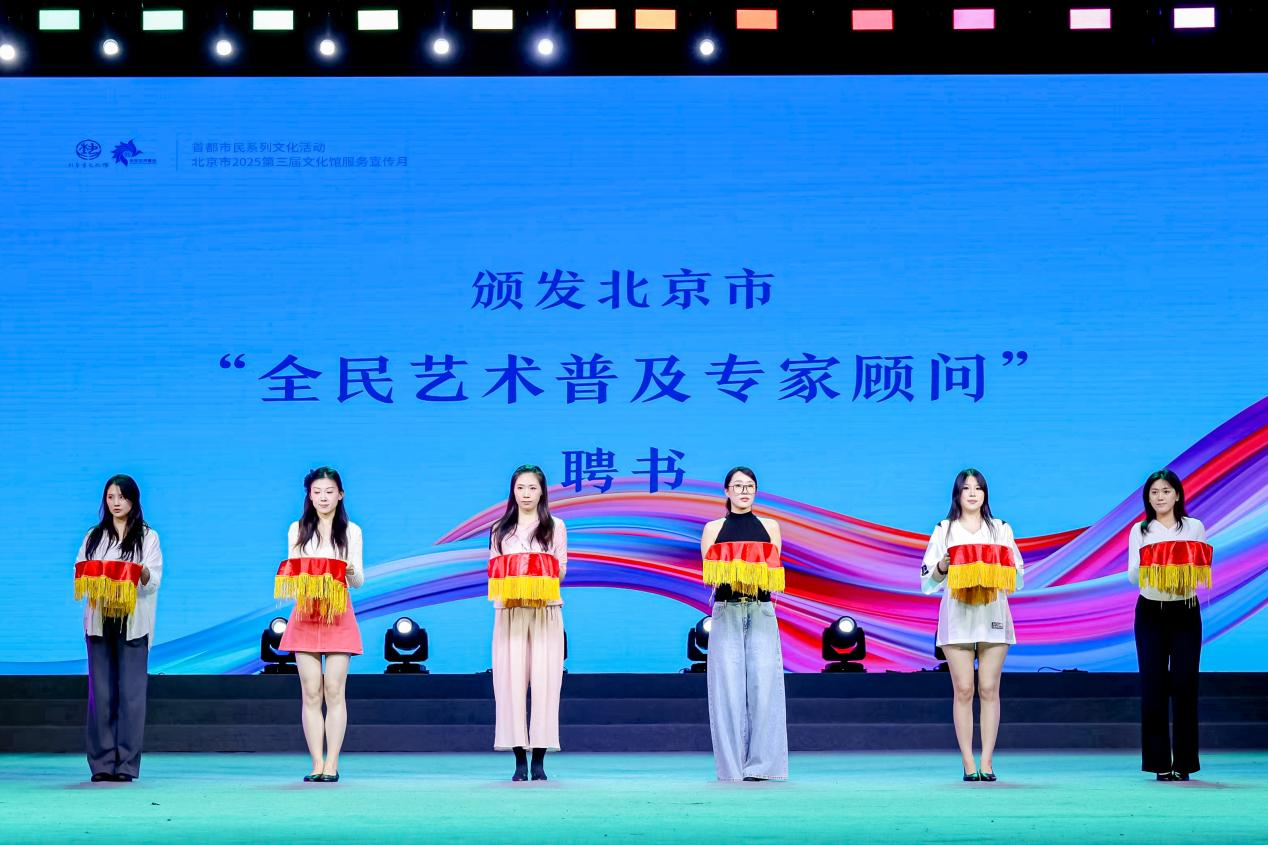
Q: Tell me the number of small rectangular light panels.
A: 12